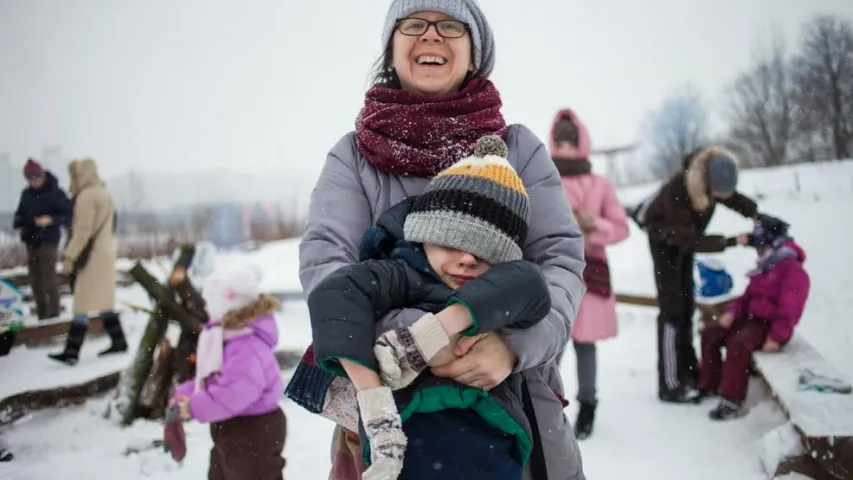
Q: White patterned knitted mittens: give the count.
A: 2